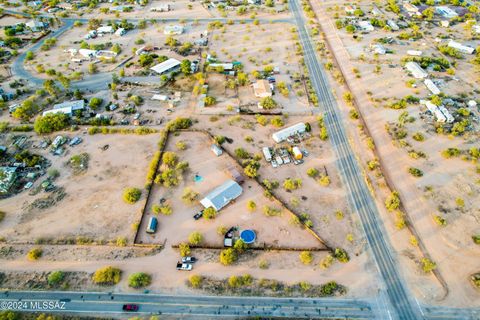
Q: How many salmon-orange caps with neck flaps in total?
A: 0